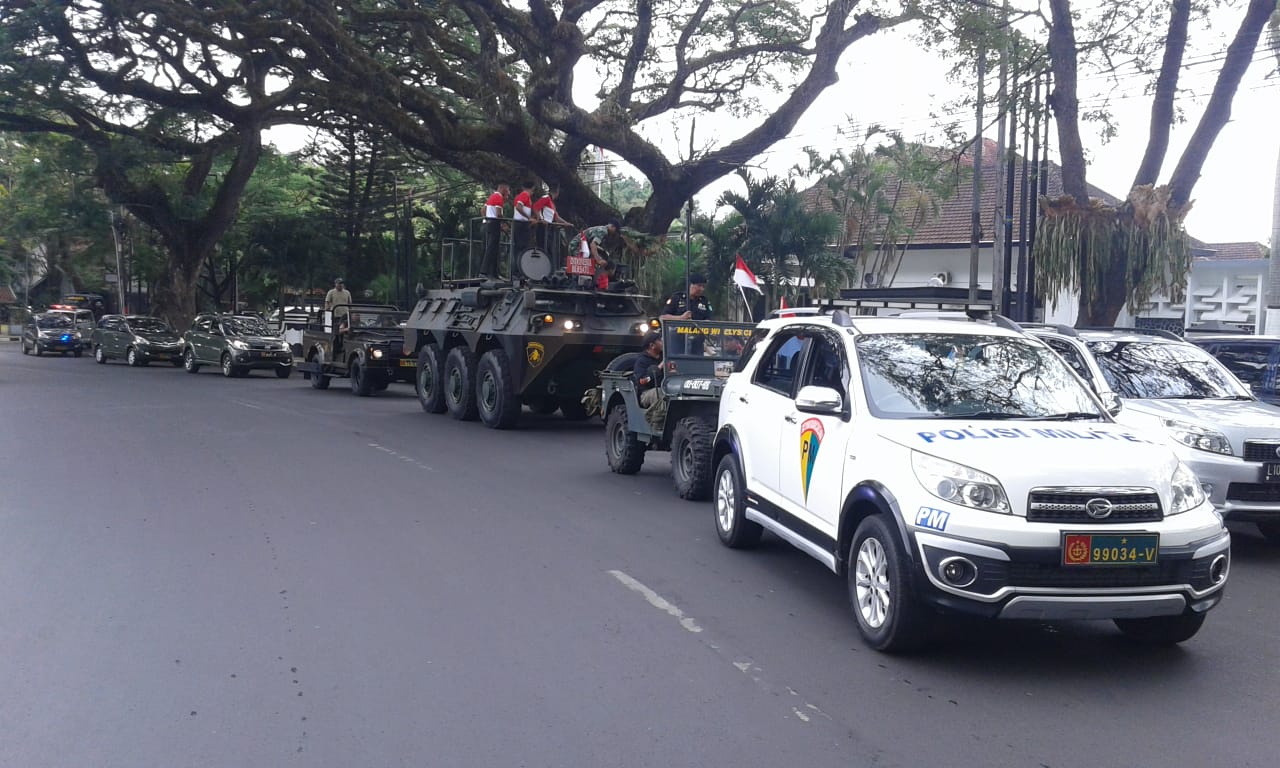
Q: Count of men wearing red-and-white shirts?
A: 3